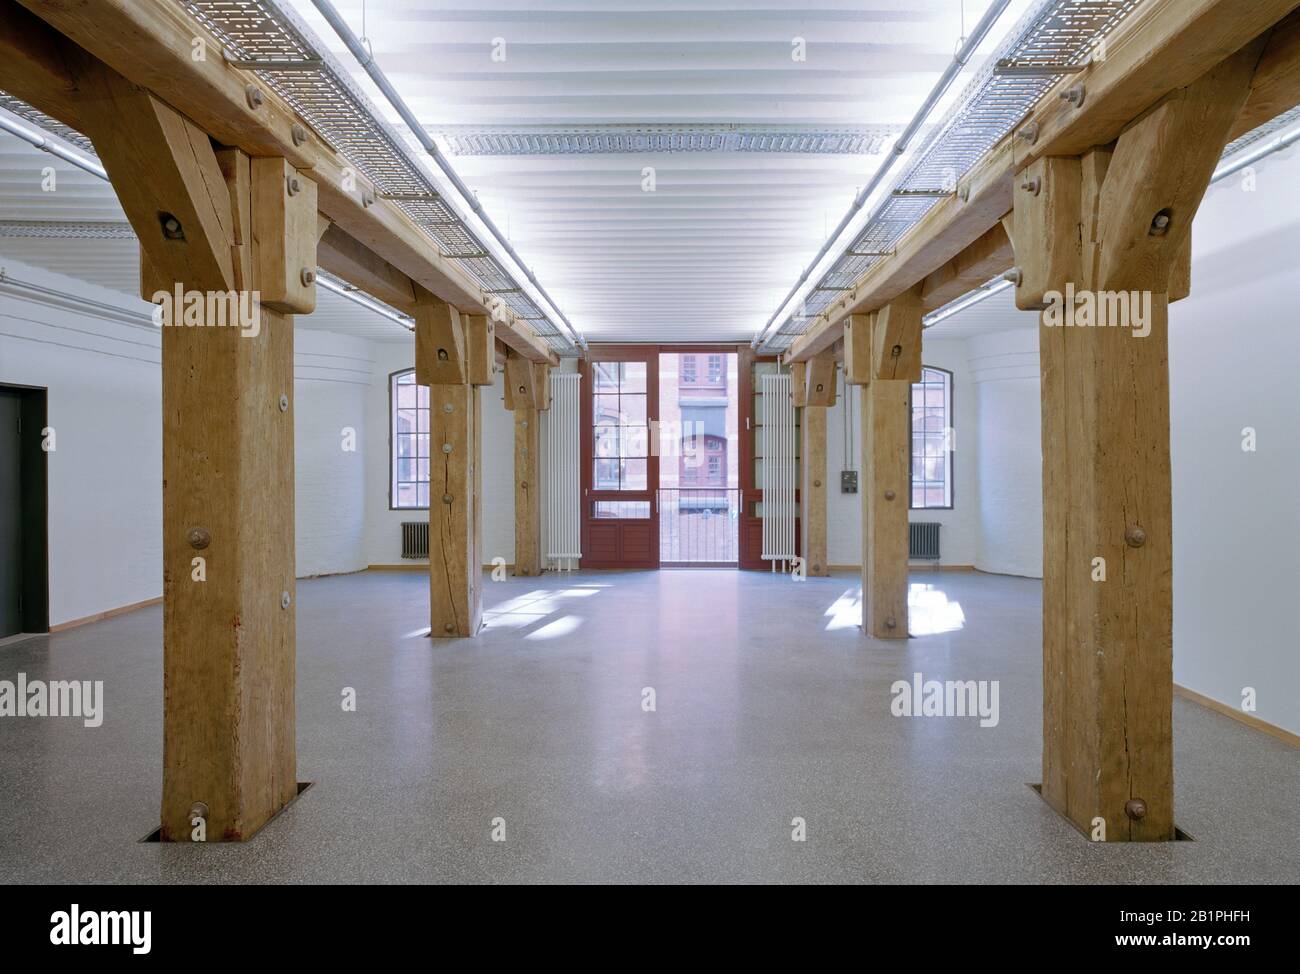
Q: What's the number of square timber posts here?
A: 6